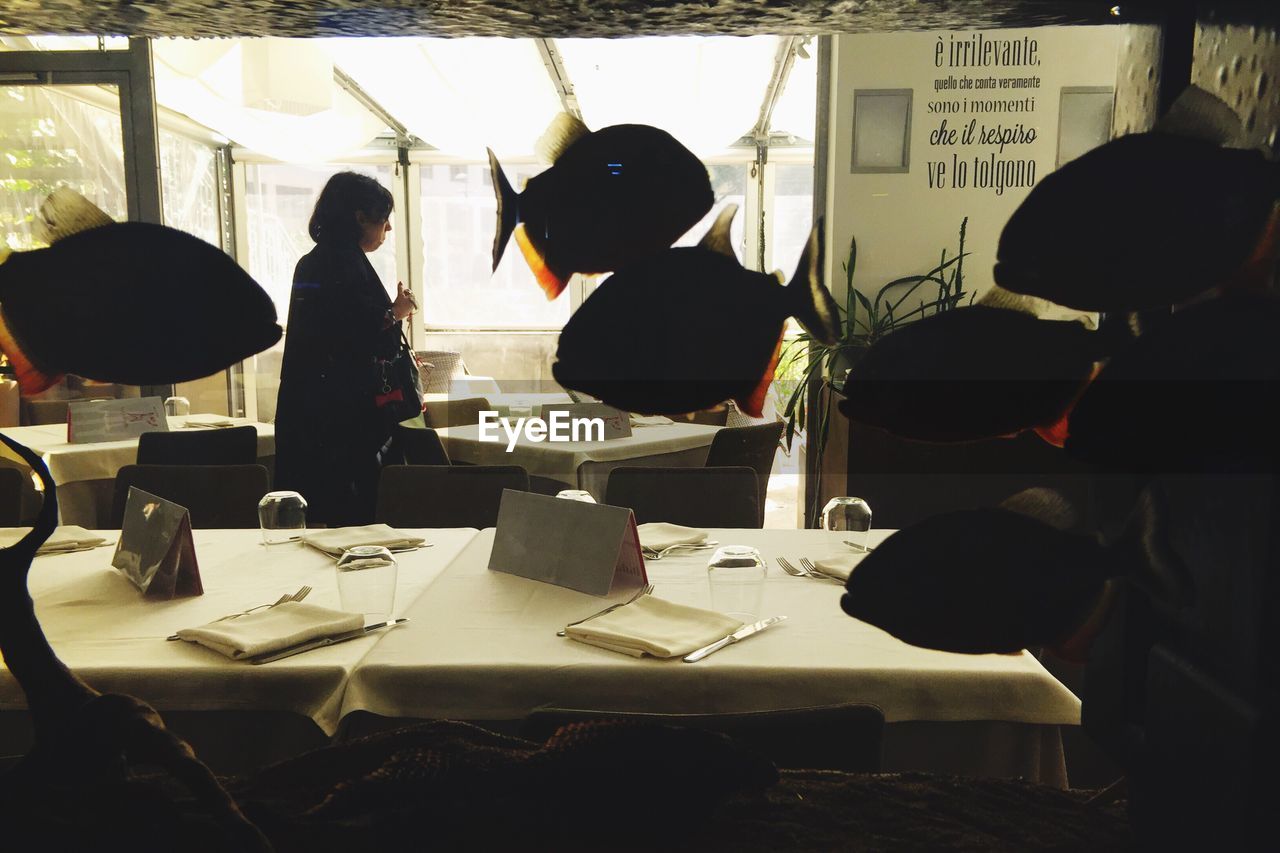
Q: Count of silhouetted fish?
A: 7